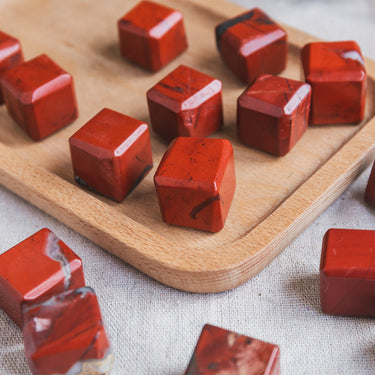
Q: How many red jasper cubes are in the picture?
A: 14